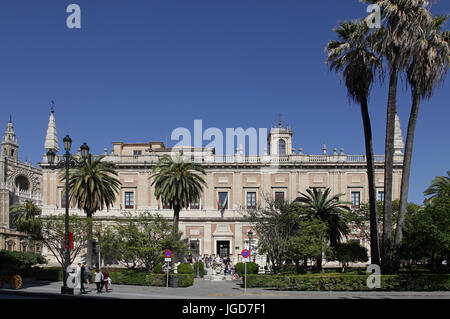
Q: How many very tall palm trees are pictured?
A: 3